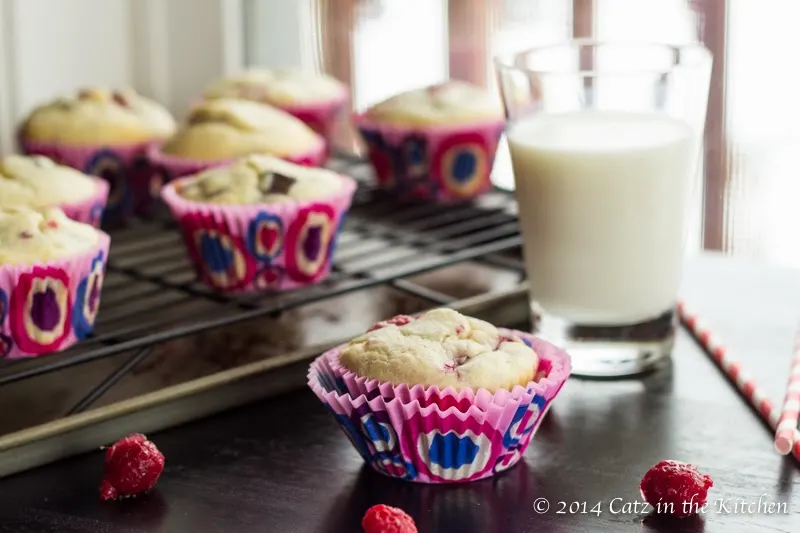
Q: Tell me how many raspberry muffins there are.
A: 8